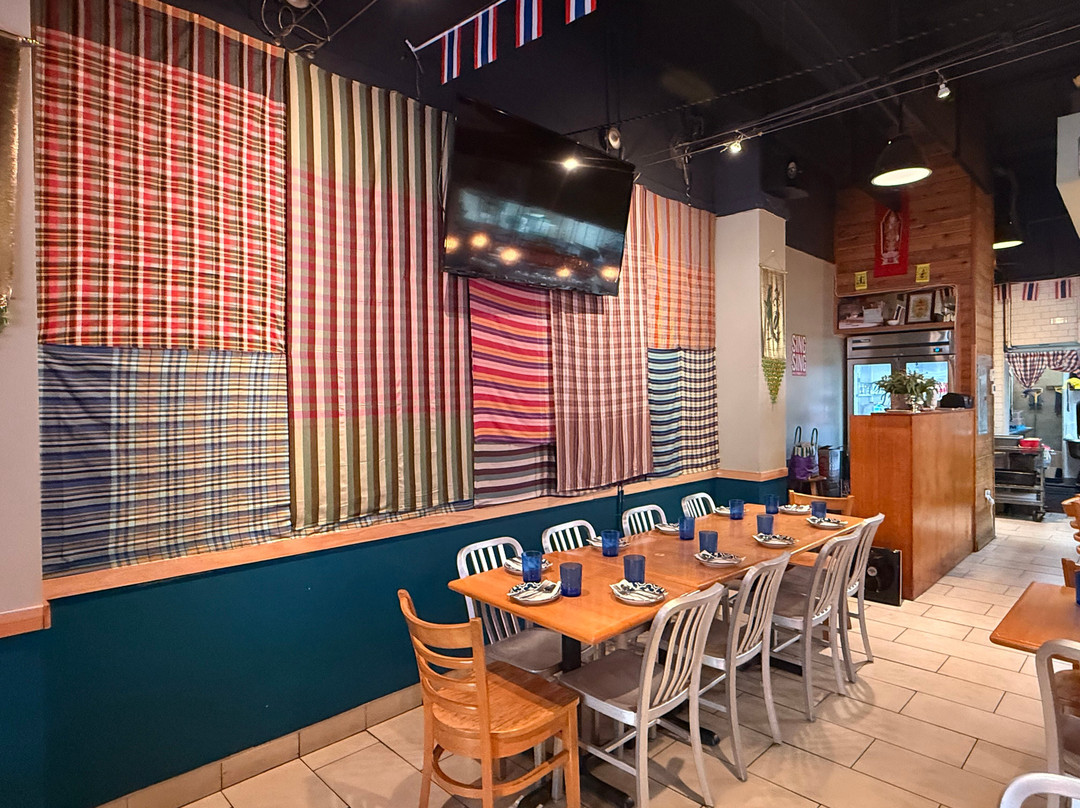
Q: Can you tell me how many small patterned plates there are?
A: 10